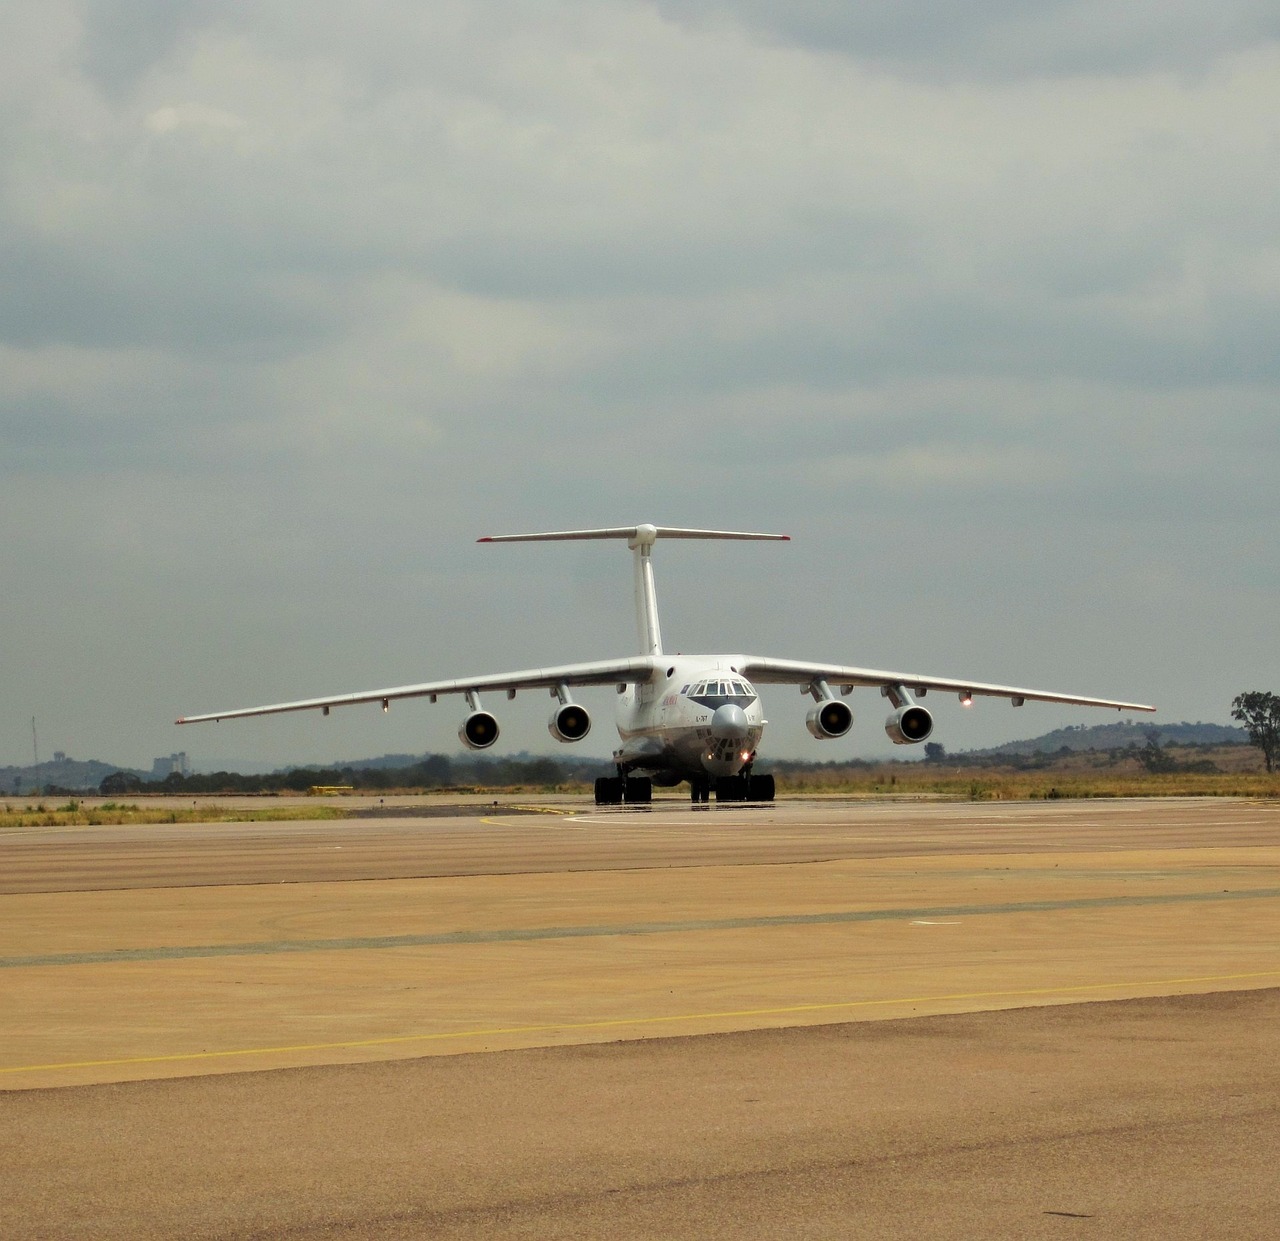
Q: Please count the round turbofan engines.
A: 4